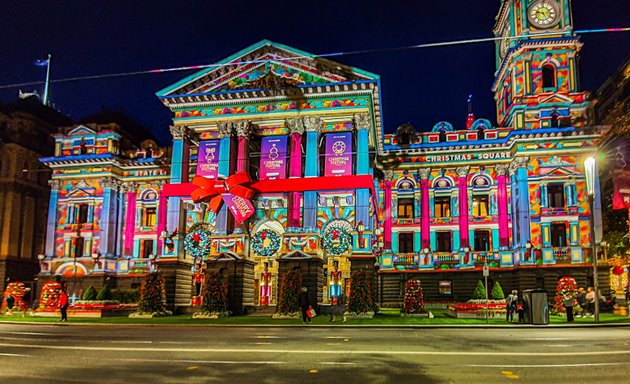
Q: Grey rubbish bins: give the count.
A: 1